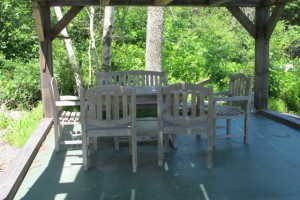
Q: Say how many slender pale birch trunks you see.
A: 3